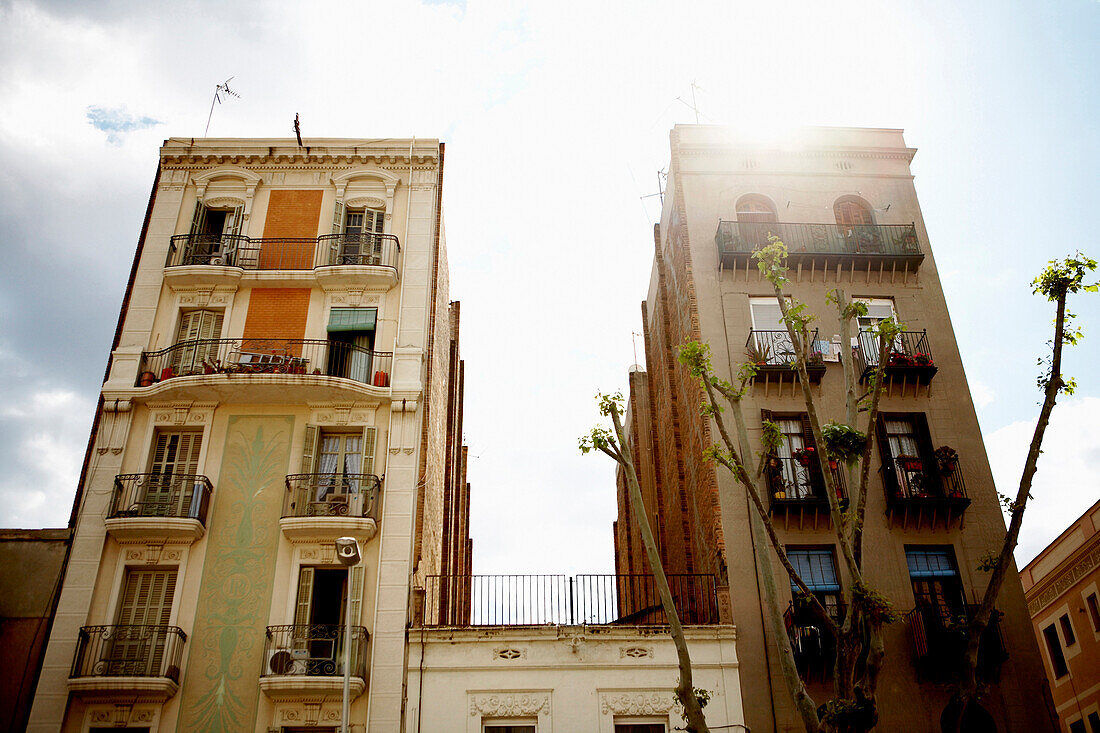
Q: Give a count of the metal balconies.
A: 13